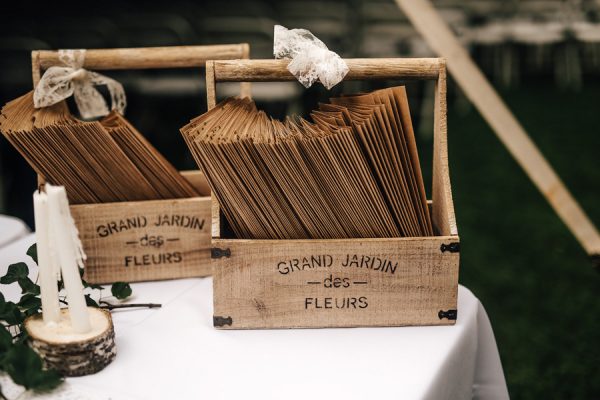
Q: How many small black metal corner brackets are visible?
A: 4